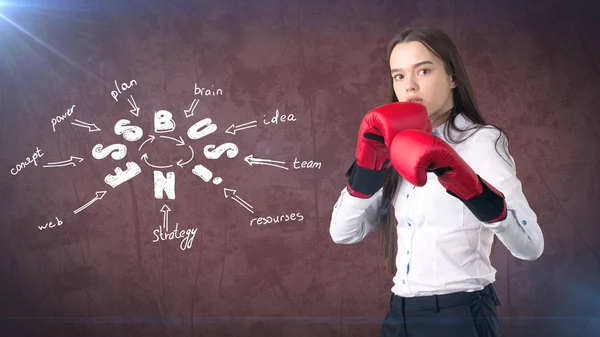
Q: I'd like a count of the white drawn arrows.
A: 13